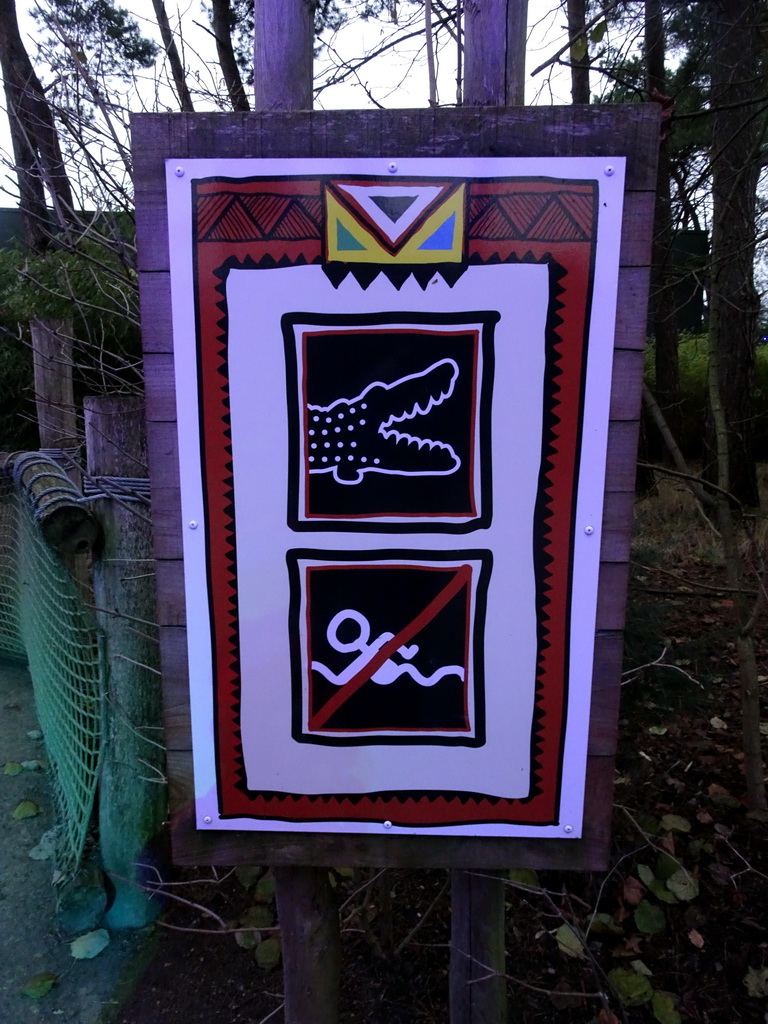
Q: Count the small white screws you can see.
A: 8